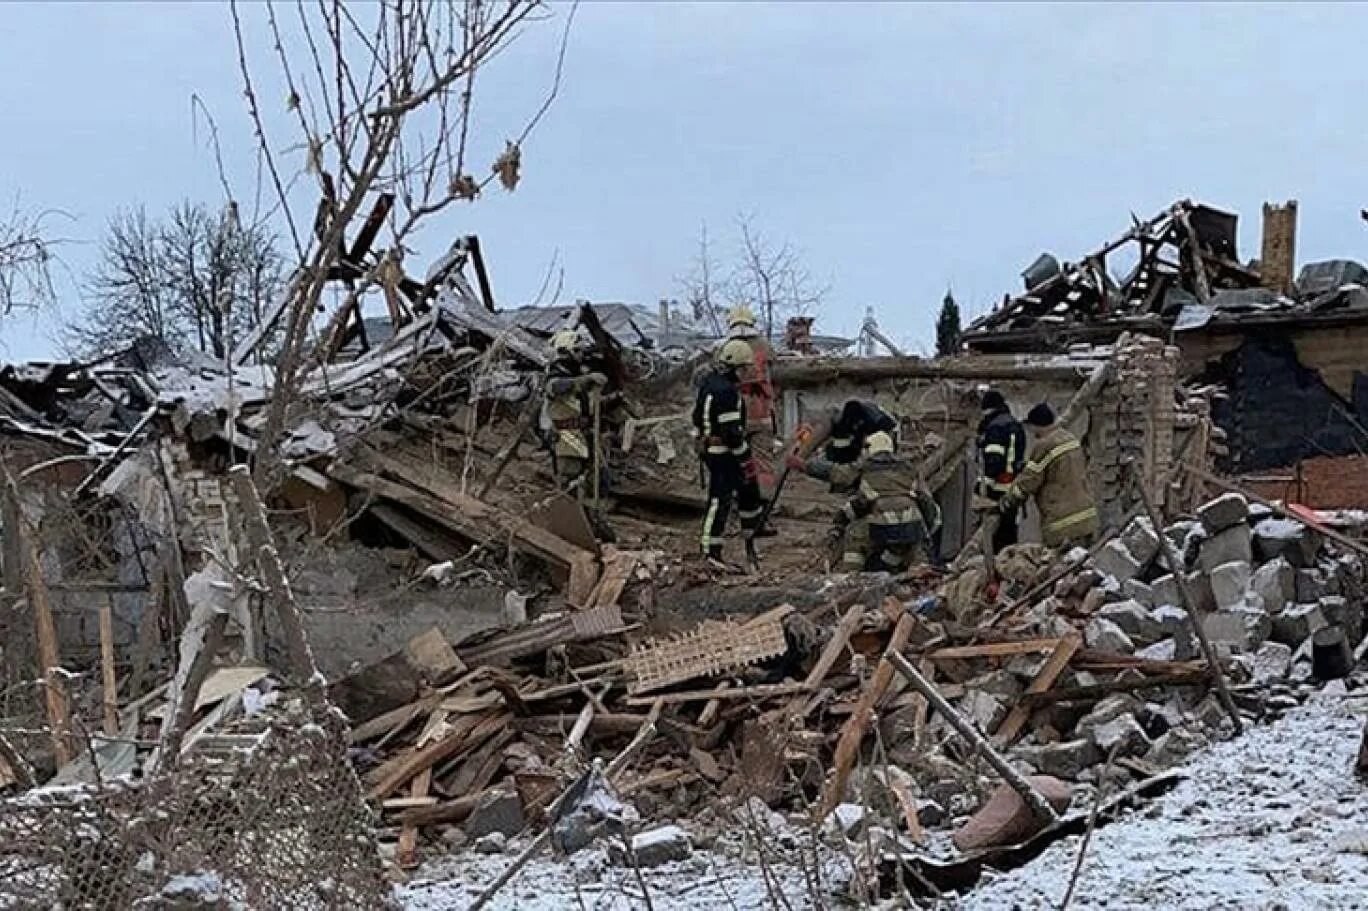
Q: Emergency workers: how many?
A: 7